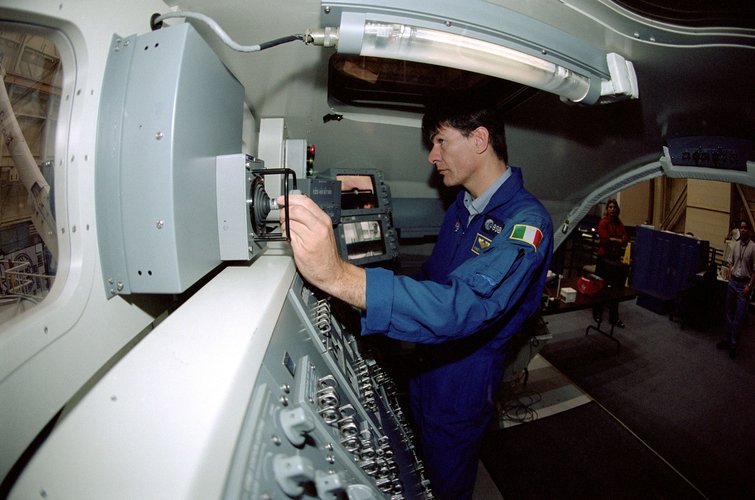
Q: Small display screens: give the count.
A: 2